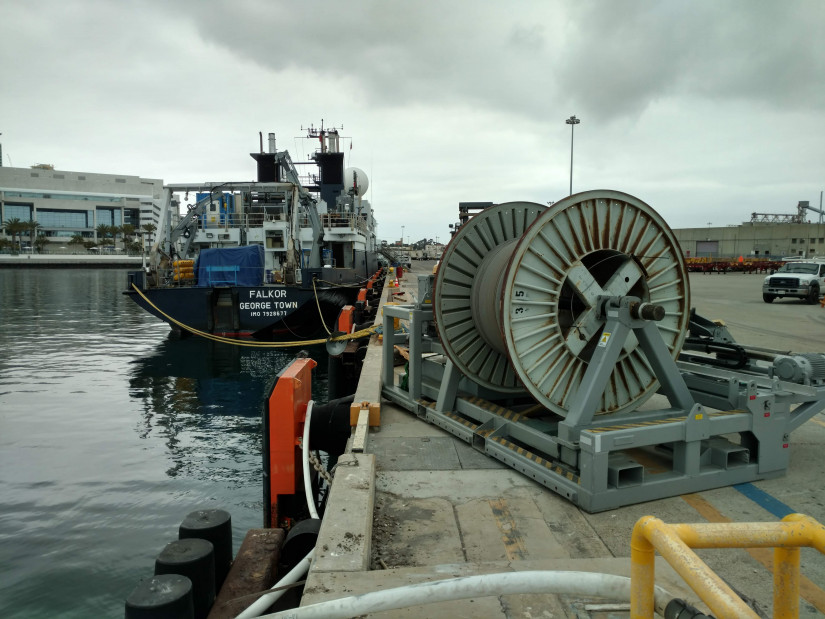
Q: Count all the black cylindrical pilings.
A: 3